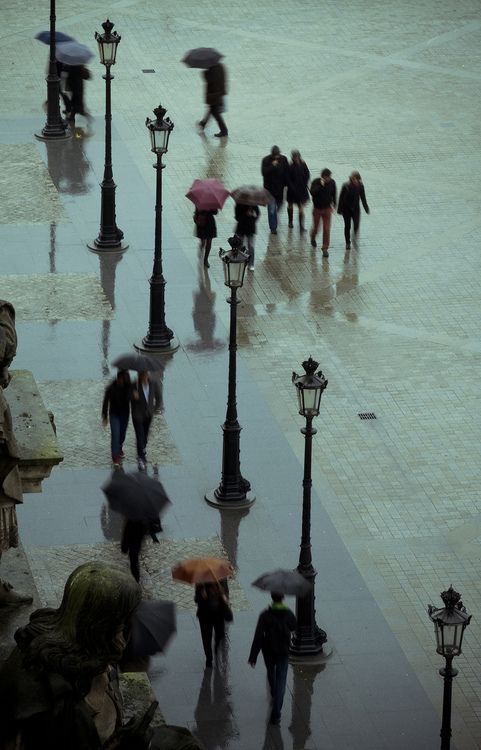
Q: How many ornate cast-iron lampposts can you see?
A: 6